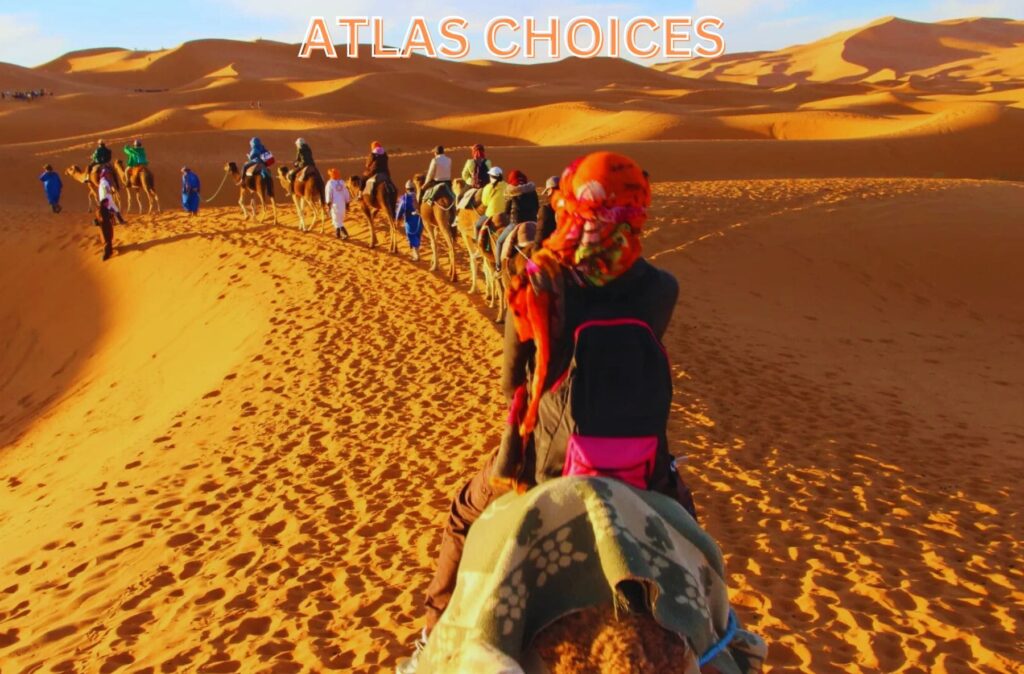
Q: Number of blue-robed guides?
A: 3